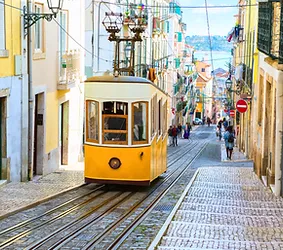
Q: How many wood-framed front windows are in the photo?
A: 3